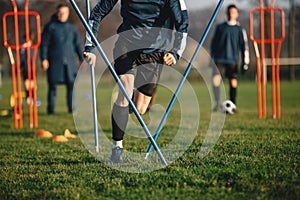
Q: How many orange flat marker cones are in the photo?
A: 3